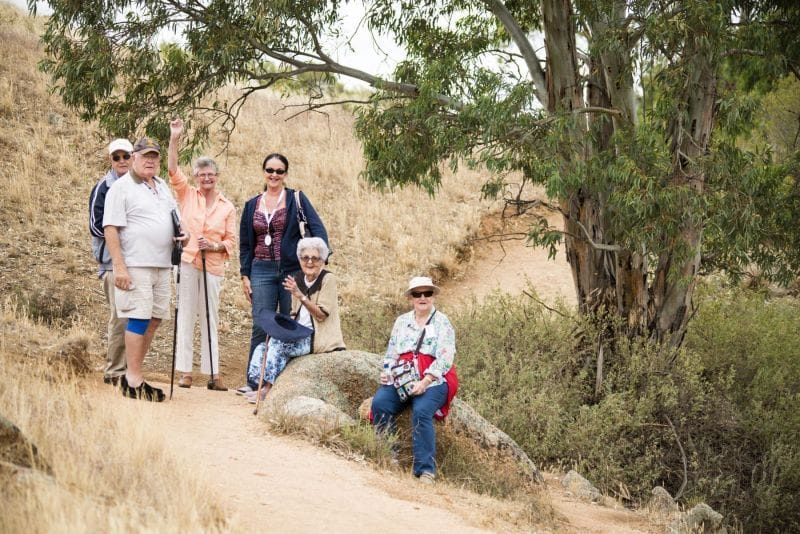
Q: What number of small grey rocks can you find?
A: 3